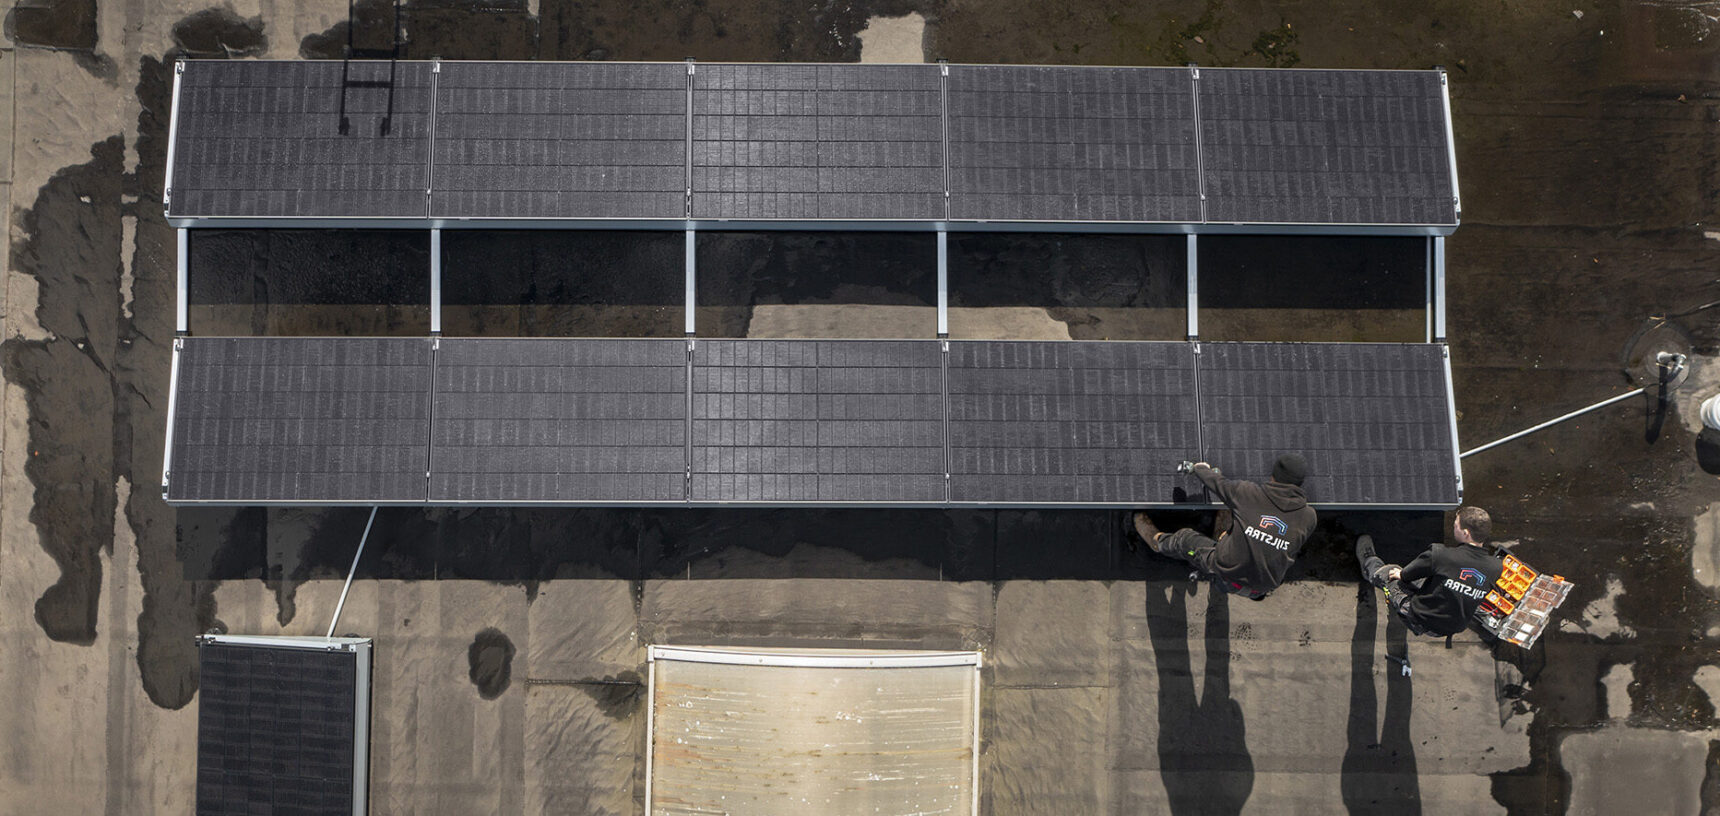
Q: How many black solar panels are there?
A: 11